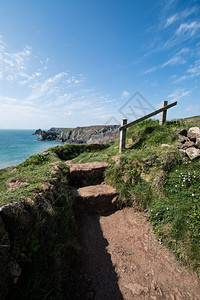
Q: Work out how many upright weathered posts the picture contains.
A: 2